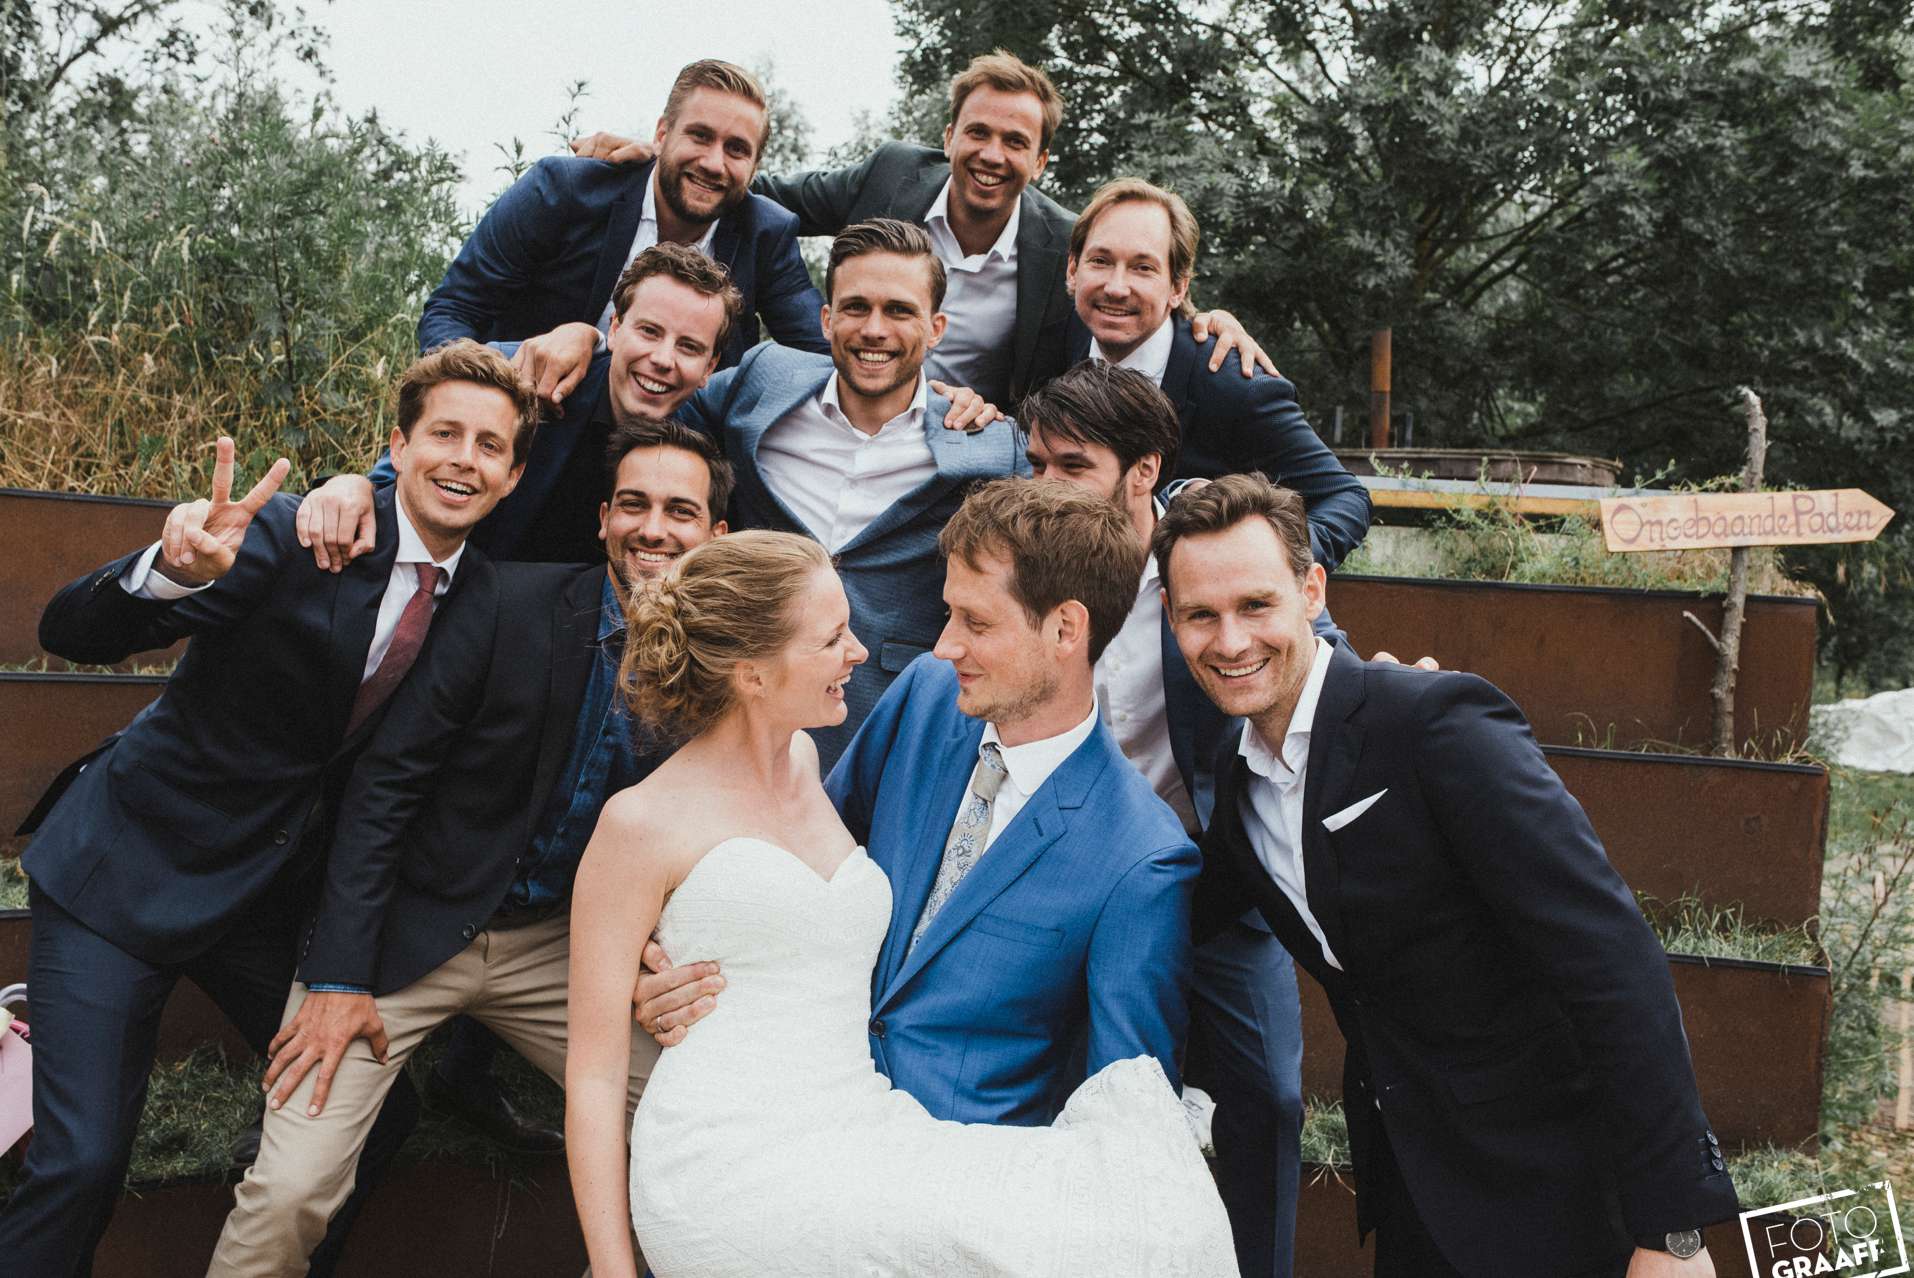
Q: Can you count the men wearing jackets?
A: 10